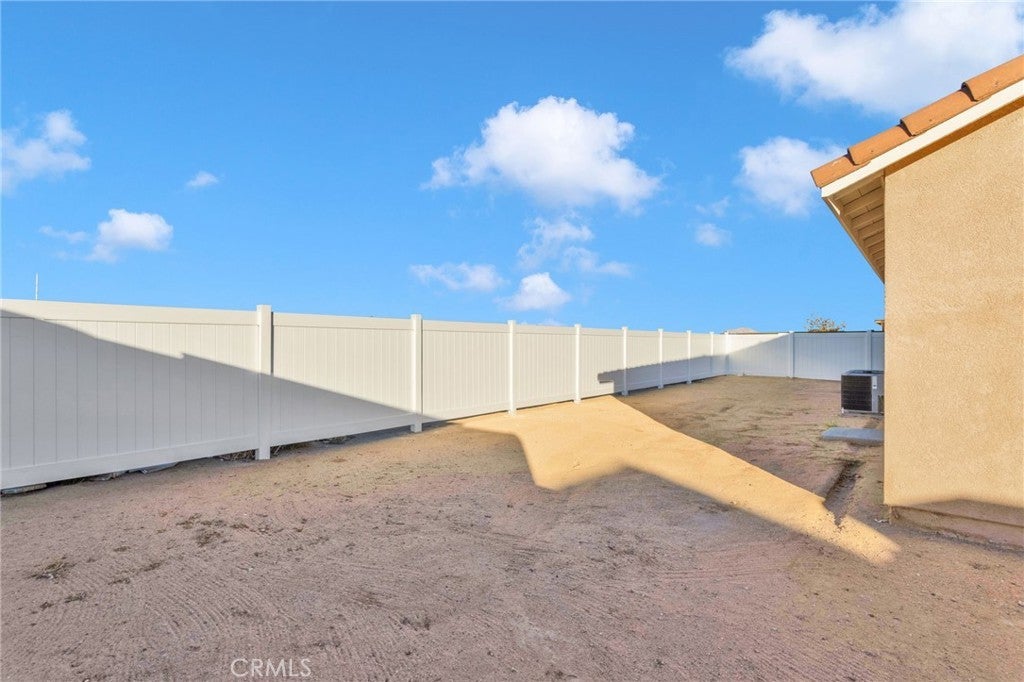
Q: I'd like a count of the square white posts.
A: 11